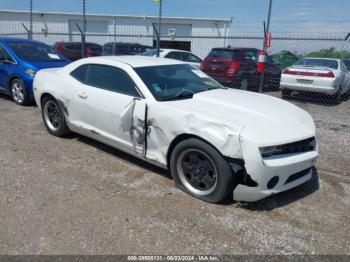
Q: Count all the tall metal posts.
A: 4